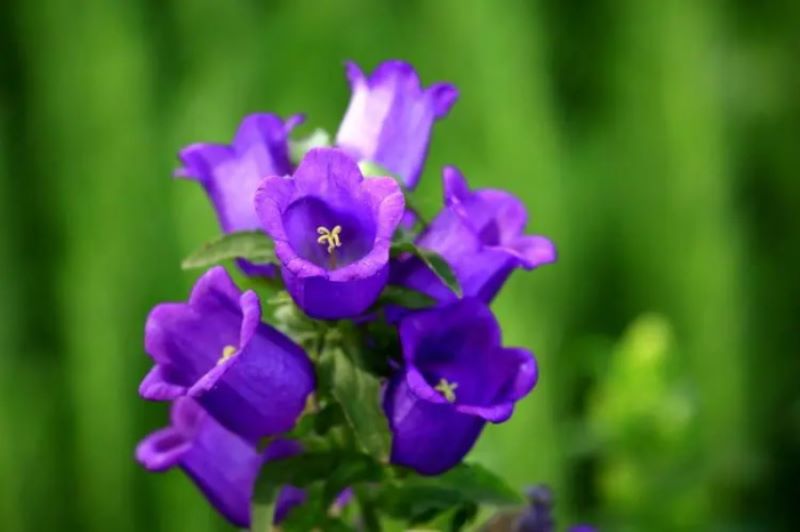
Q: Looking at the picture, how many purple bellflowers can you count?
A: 7